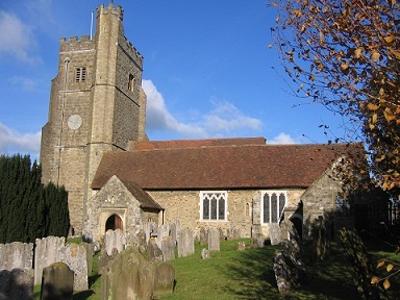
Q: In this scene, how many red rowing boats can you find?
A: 0